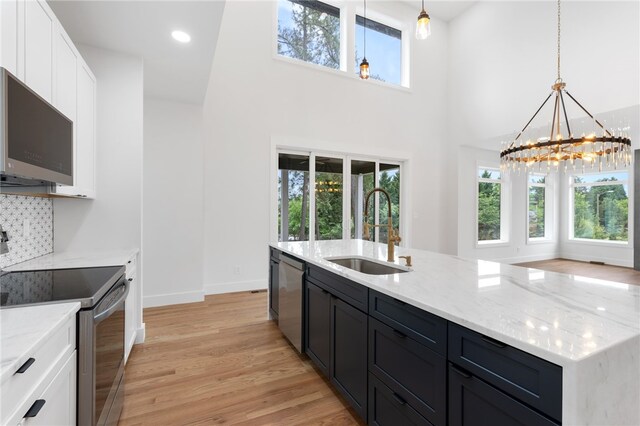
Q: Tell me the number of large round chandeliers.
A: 1